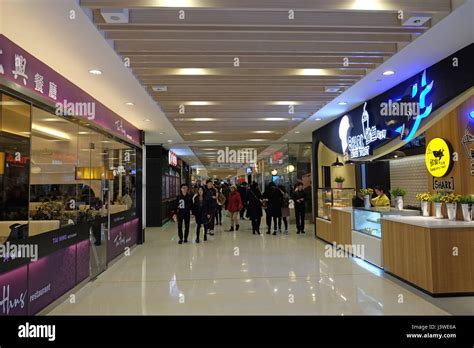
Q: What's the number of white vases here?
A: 6